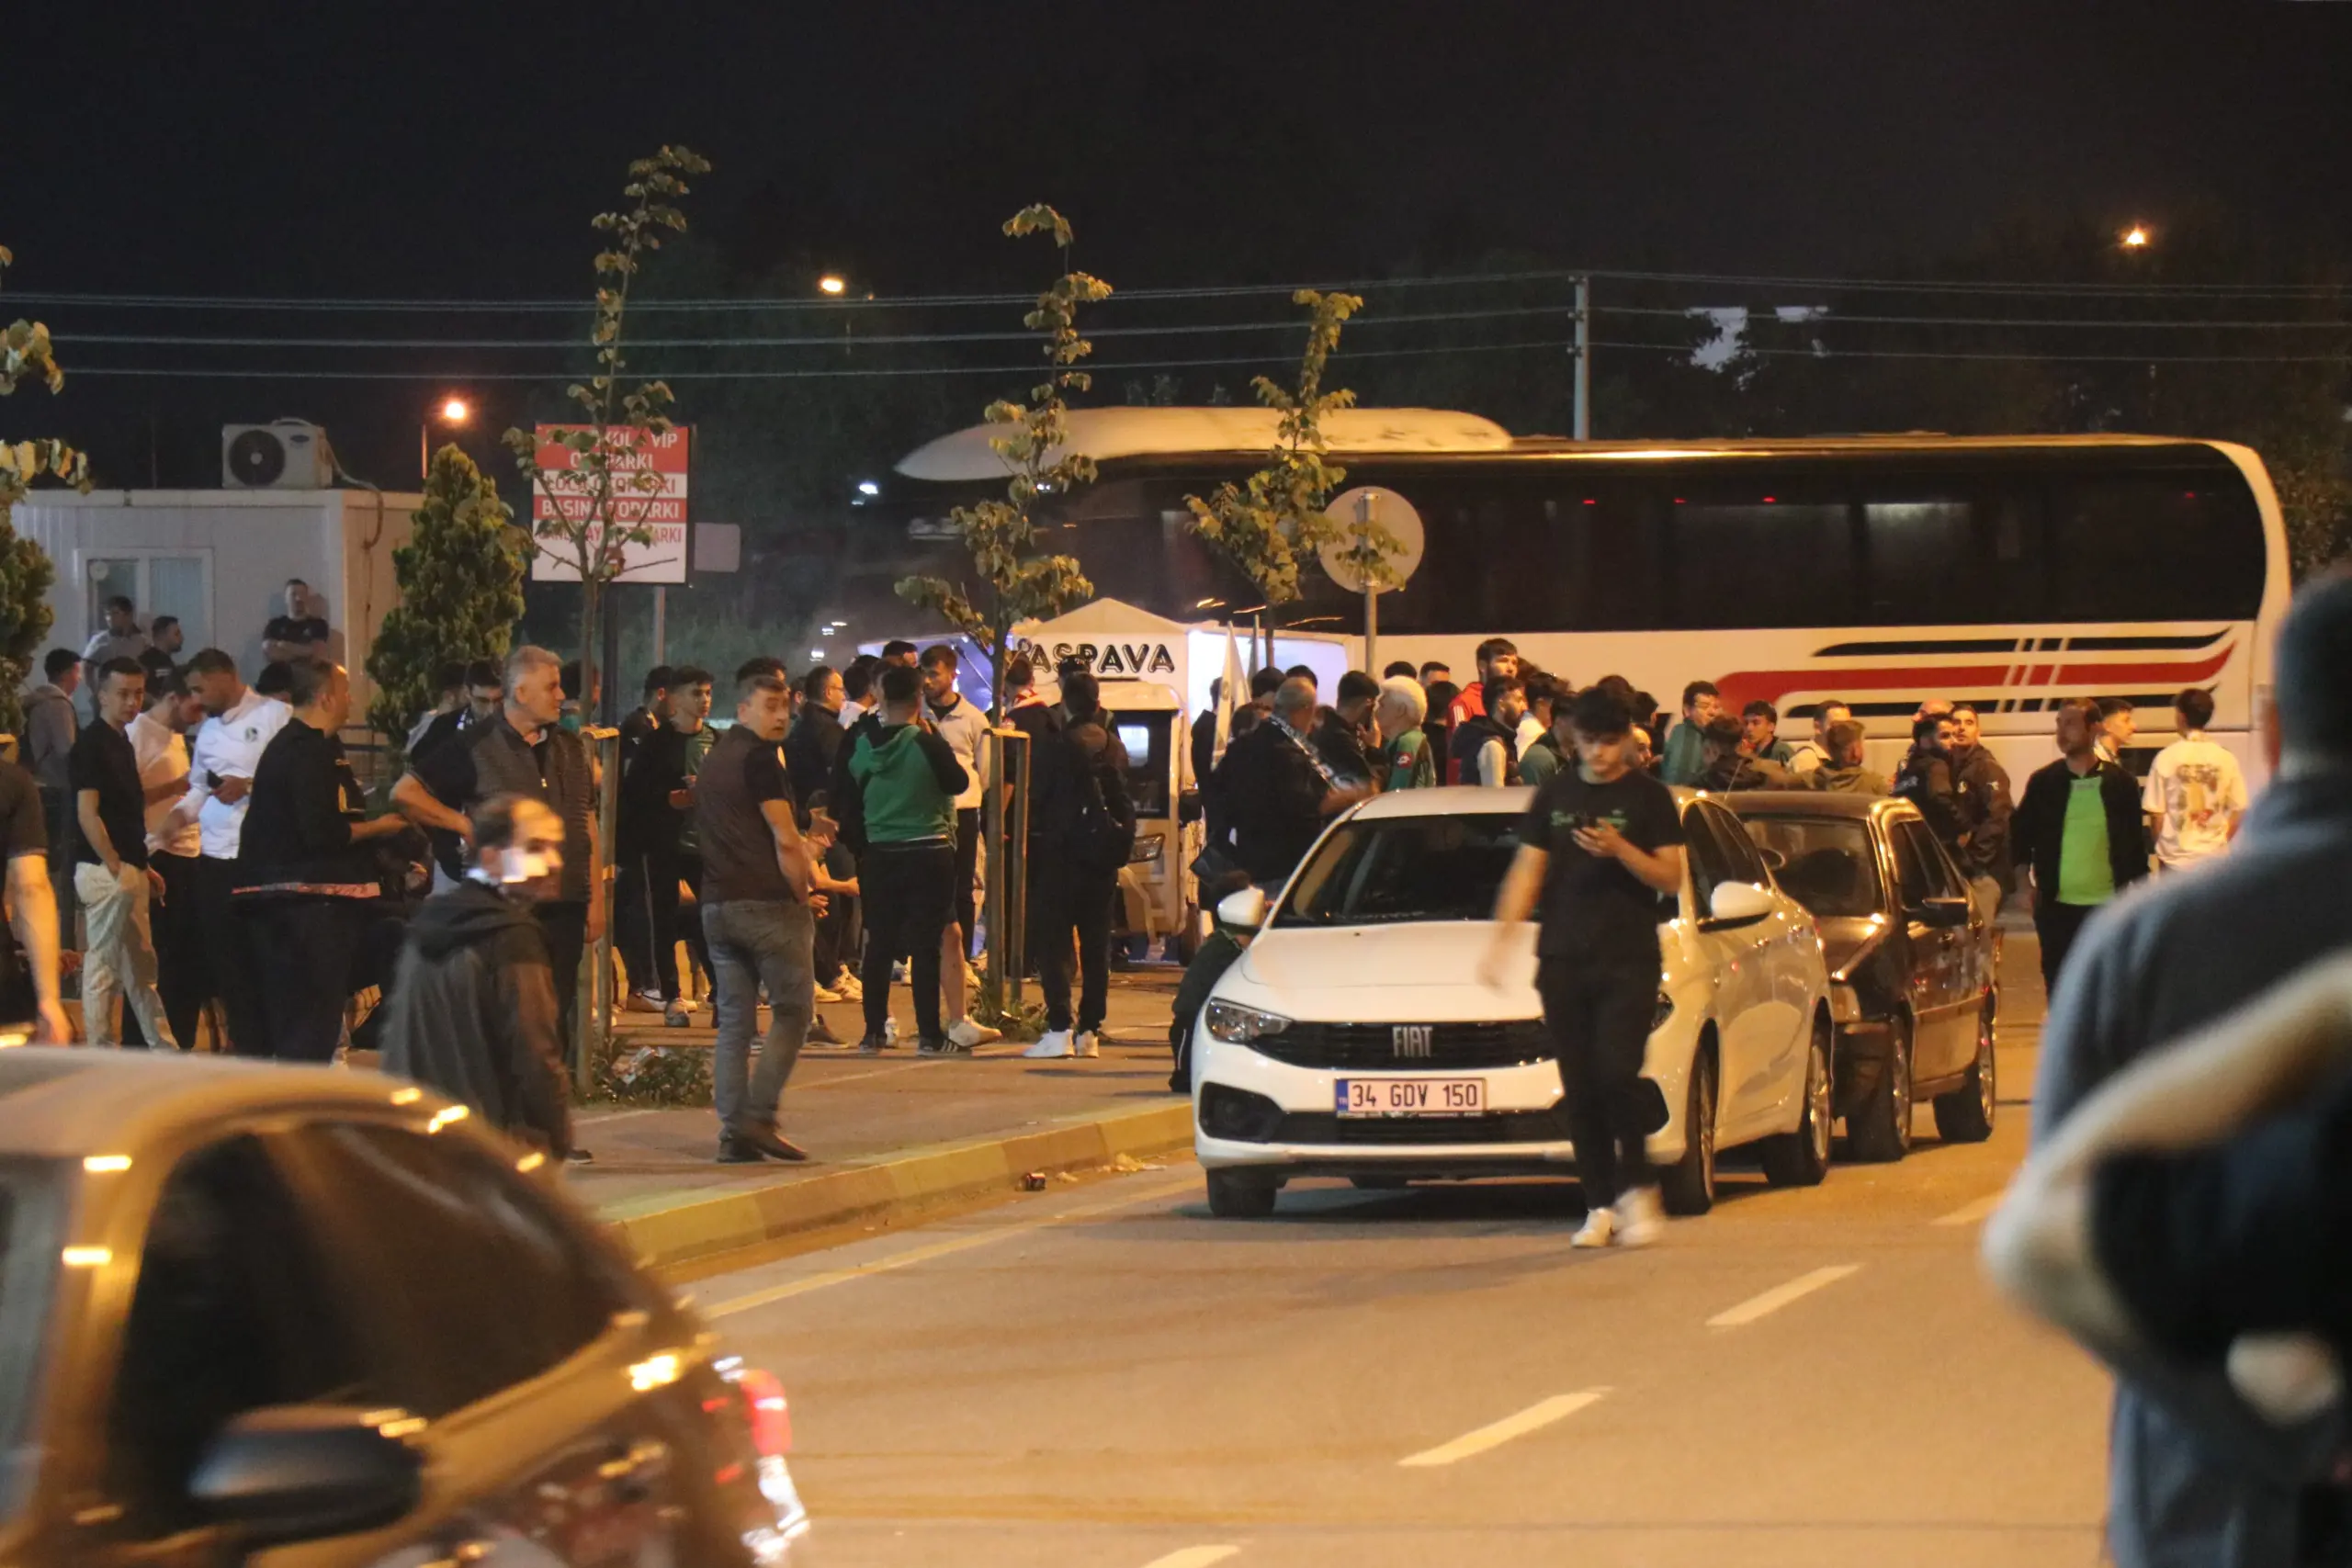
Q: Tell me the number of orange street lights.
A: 3